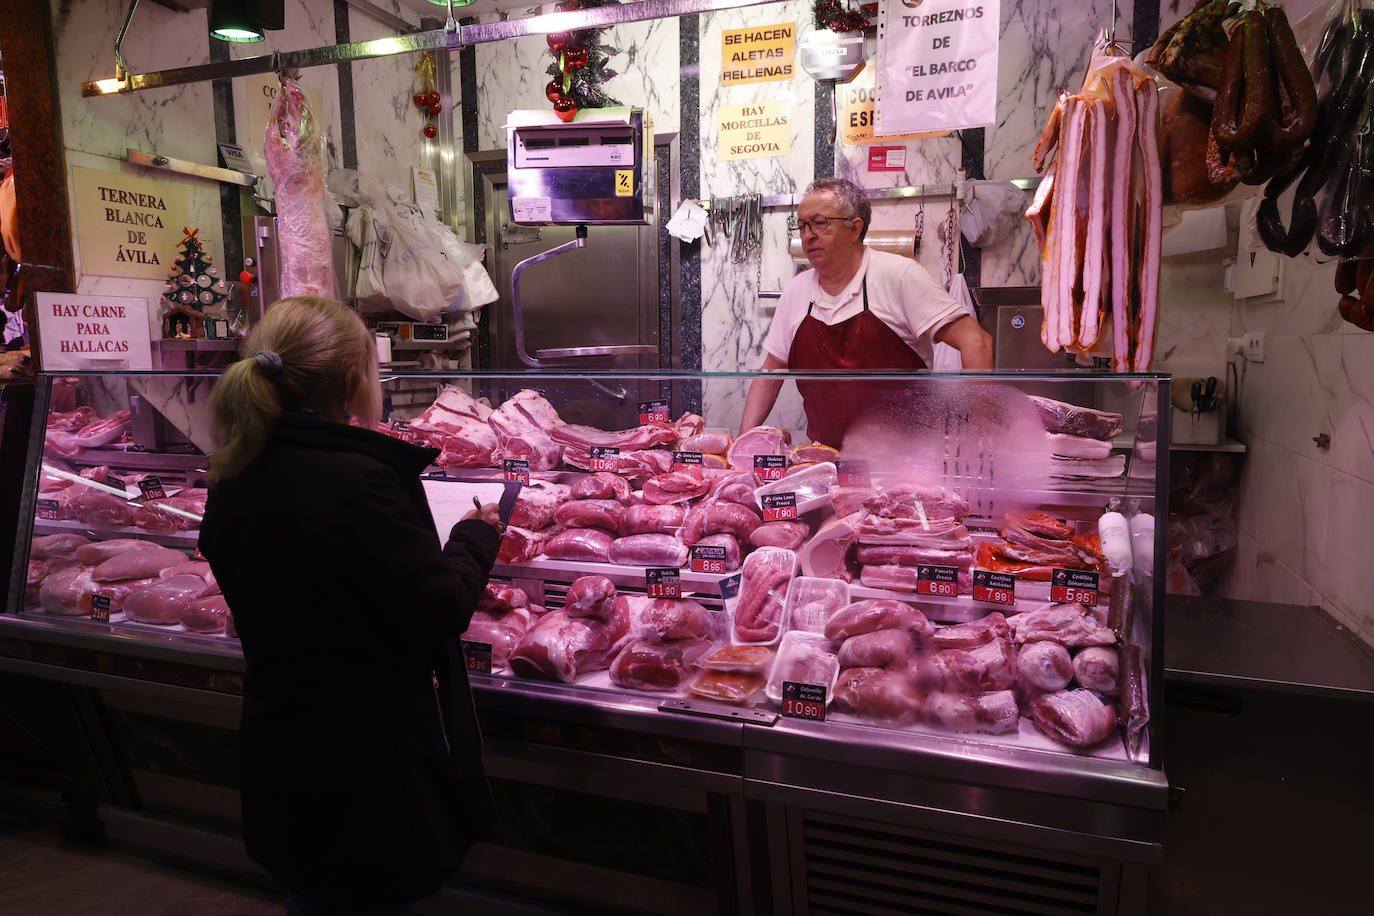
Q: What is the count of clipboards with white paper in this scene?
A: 1